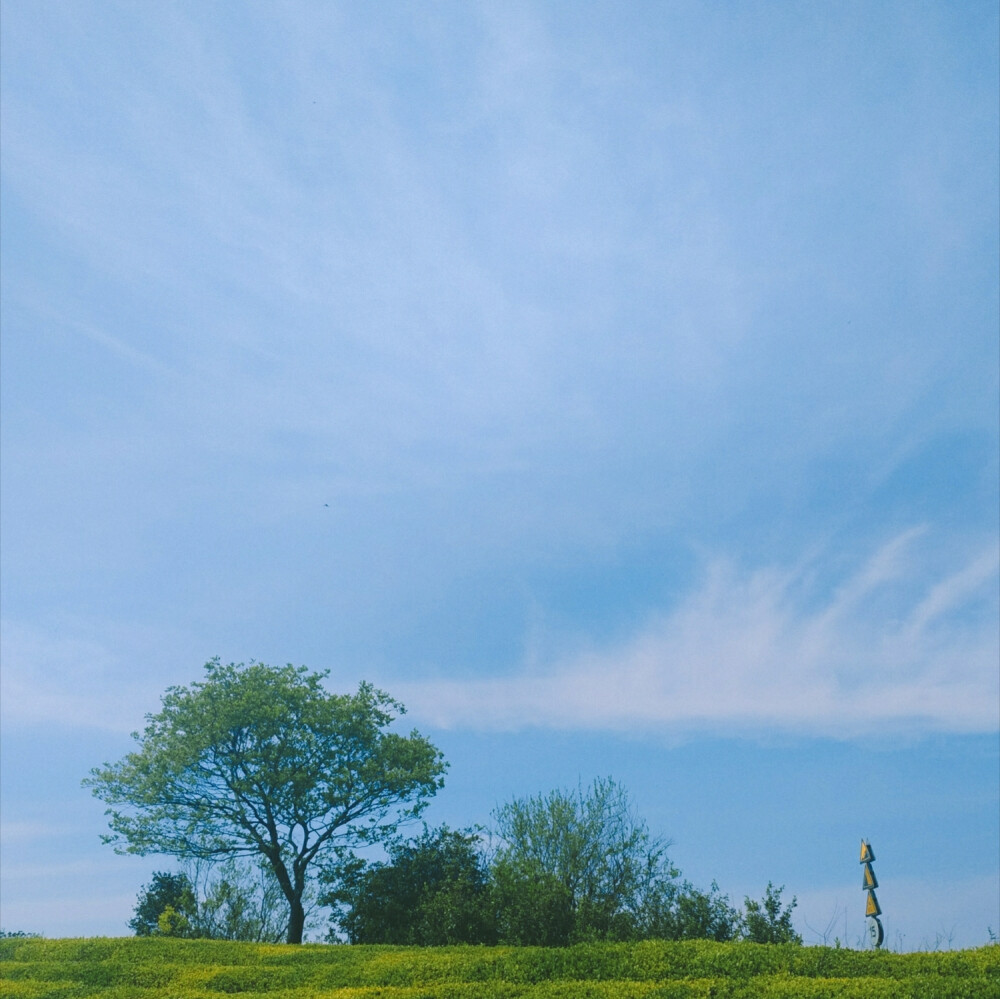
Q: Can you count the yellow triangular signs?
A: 3